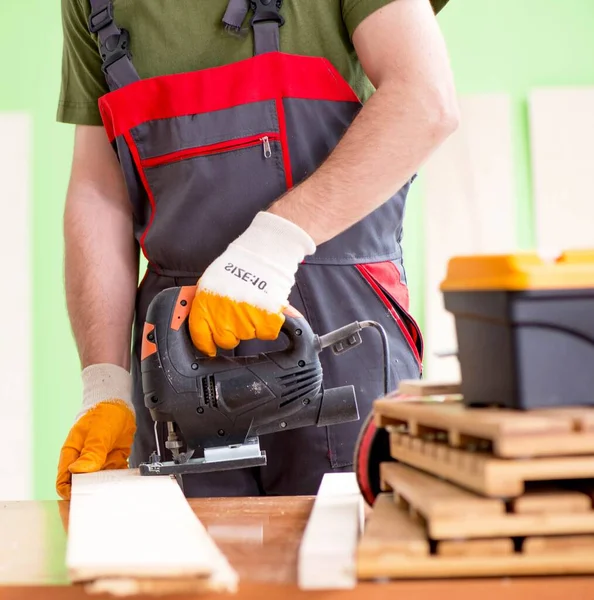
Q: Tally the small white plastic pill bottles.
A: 0